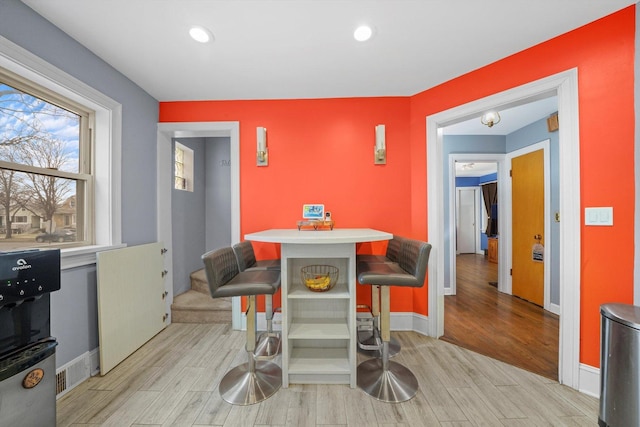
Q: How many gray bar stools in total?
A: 4